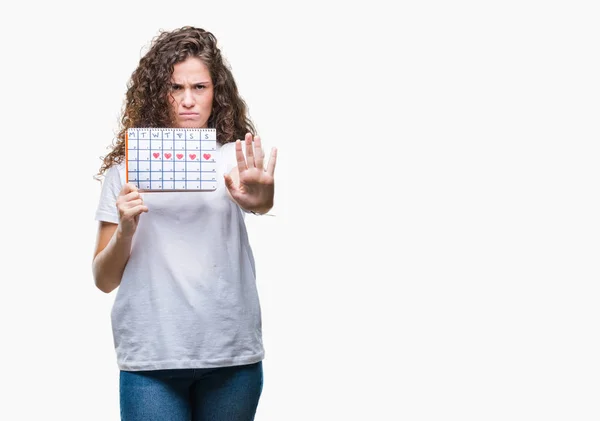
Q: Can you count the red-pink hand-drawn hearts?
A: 5